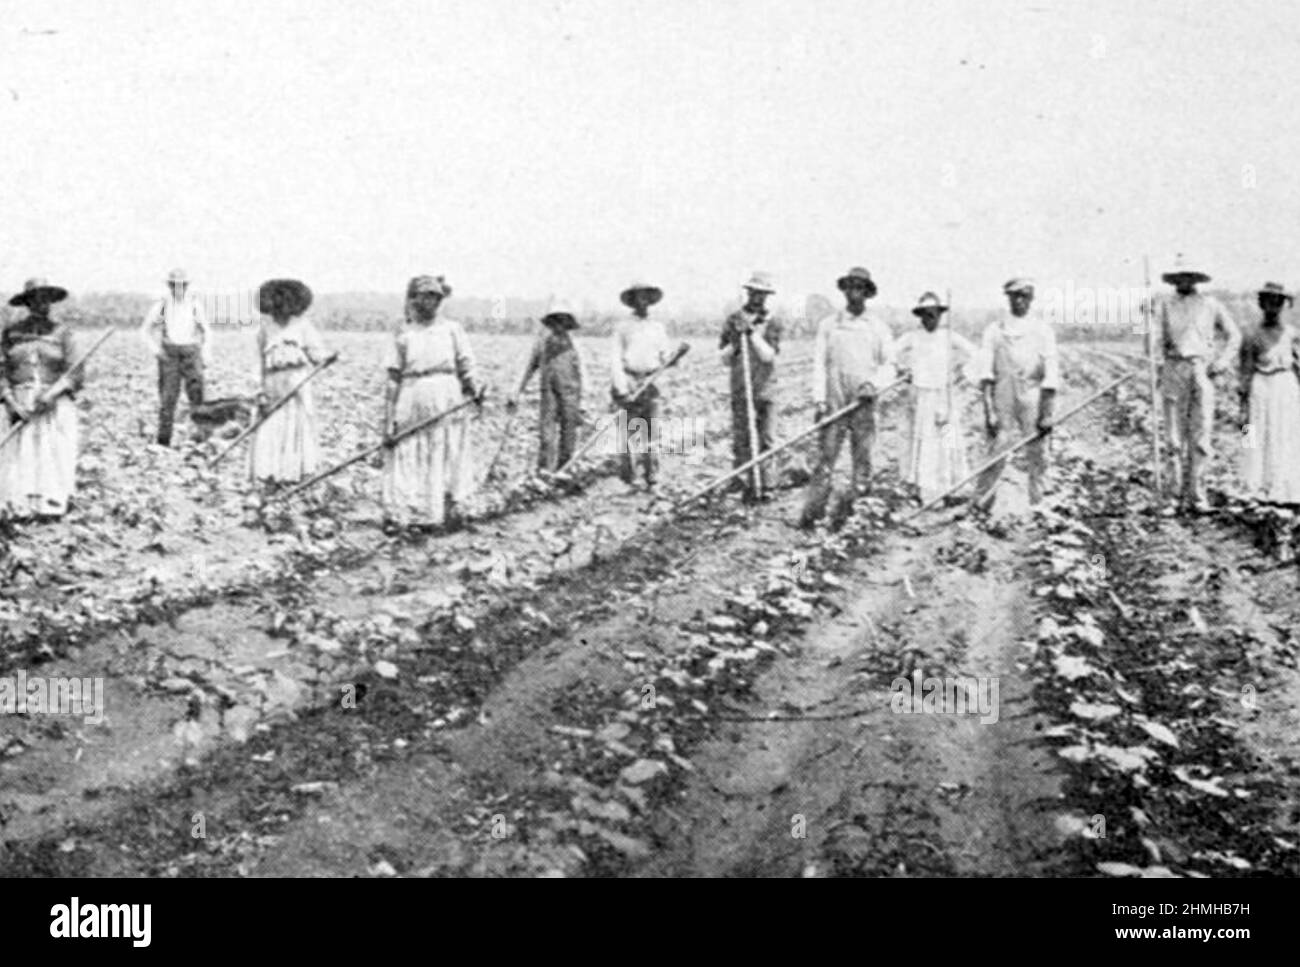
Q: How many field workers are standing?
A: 12